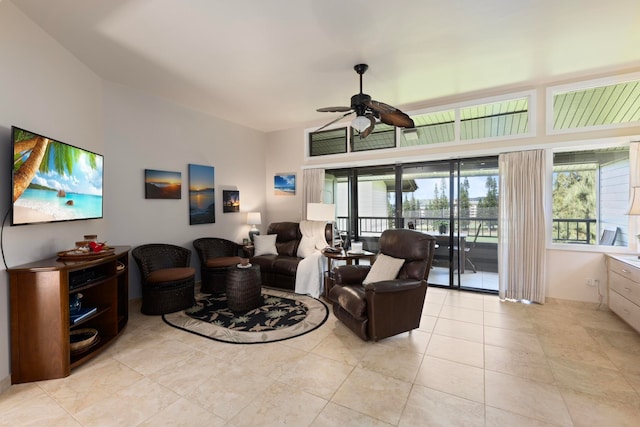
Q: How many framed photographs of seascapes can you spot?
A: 4